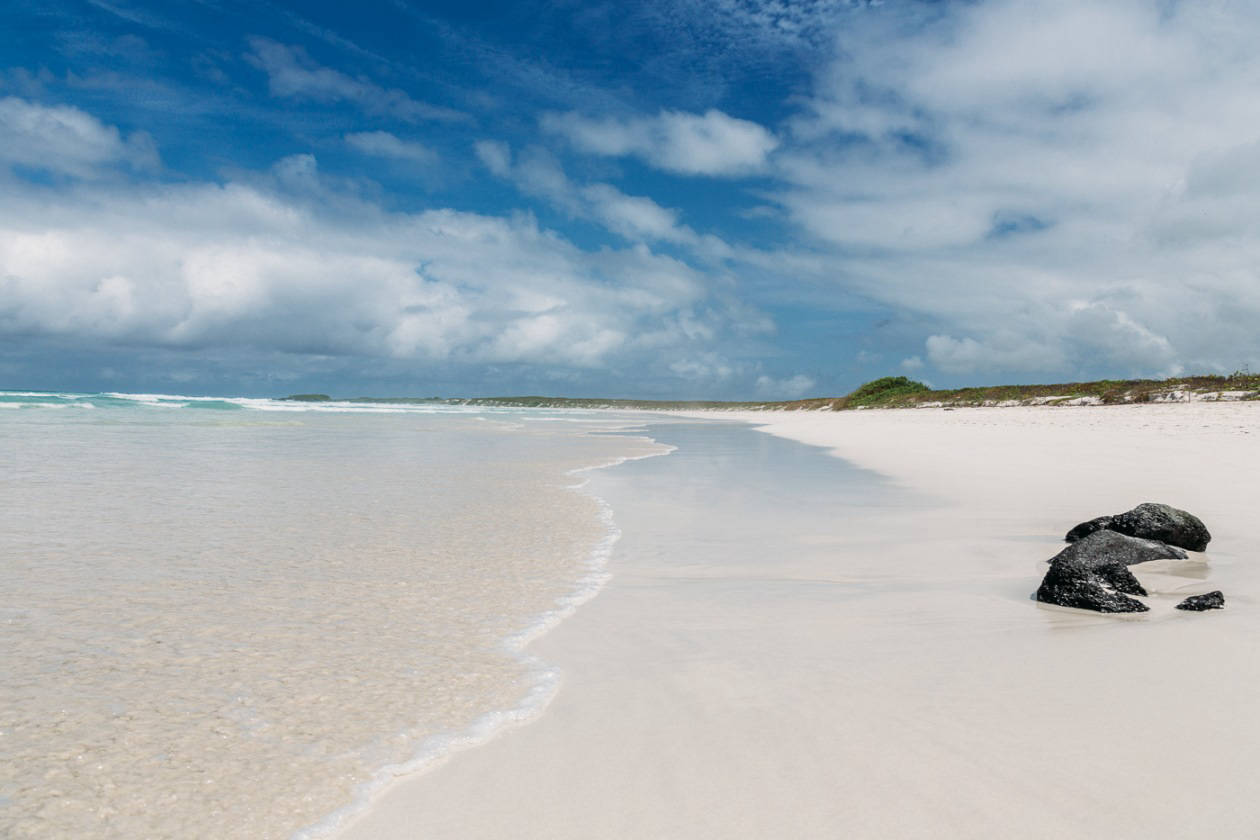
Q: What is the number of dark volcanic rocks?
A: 3